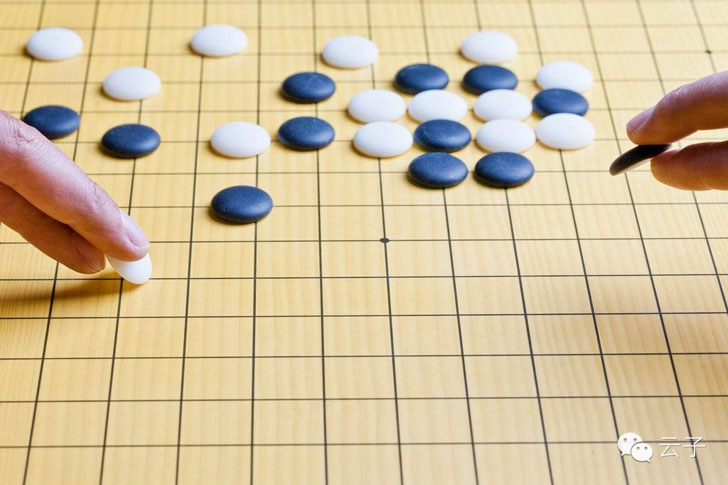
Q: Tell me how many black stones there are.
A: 12